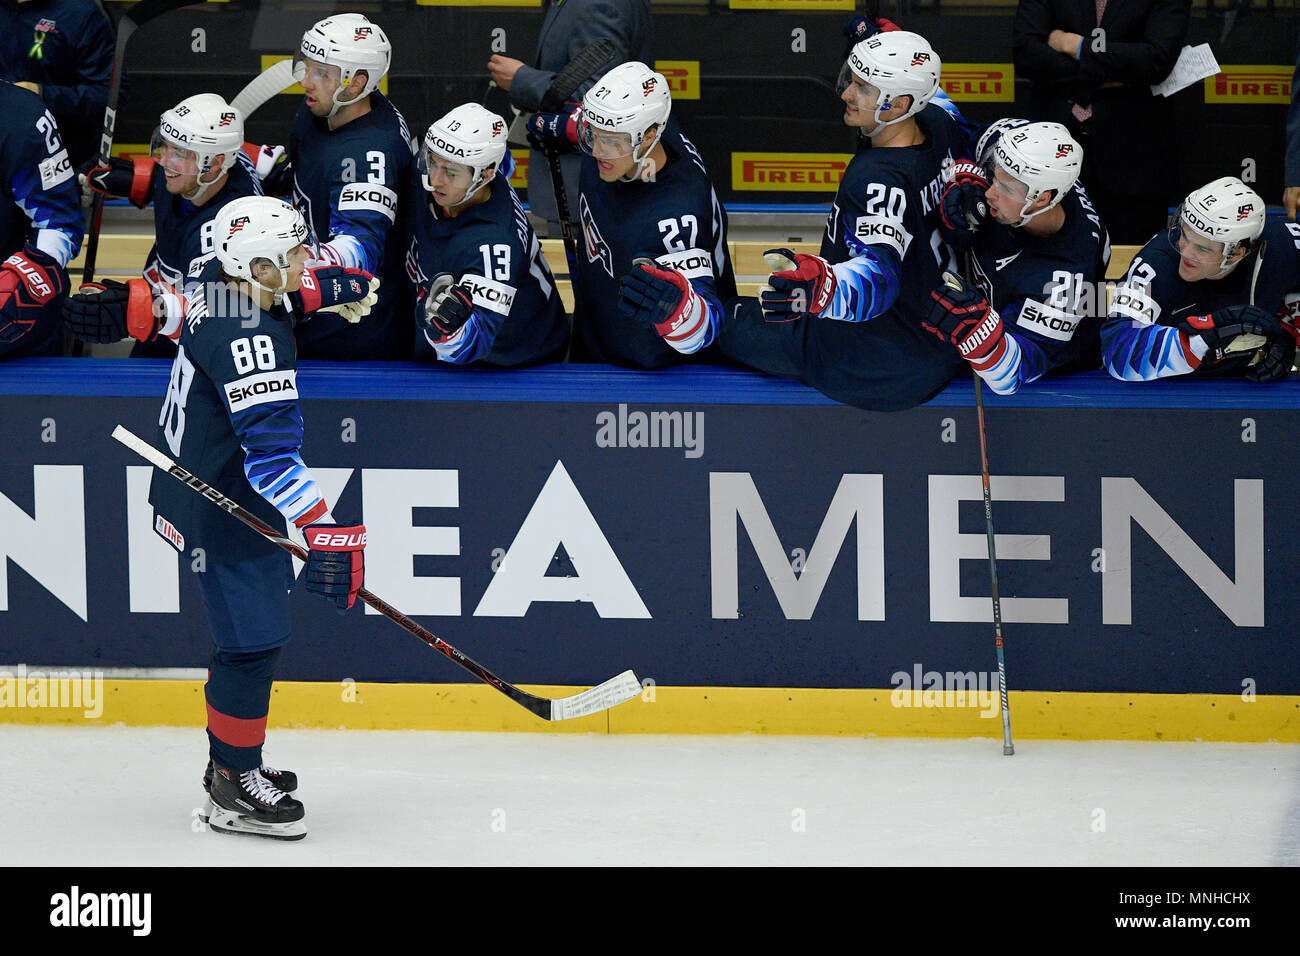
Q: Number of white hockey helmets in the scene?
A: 8